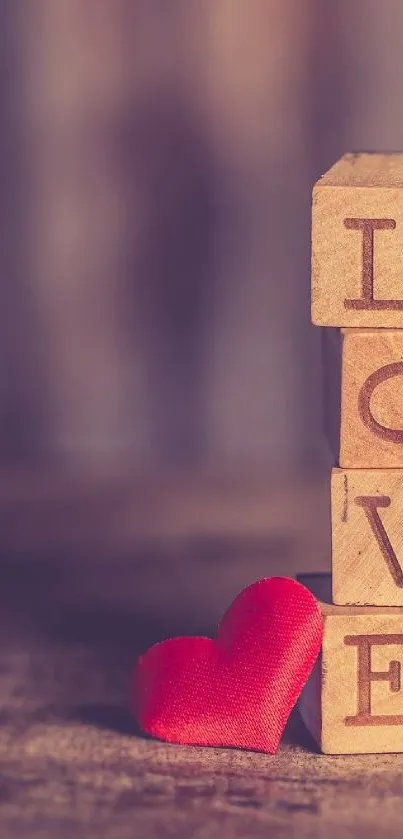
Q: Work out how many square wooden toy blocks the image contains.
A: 4